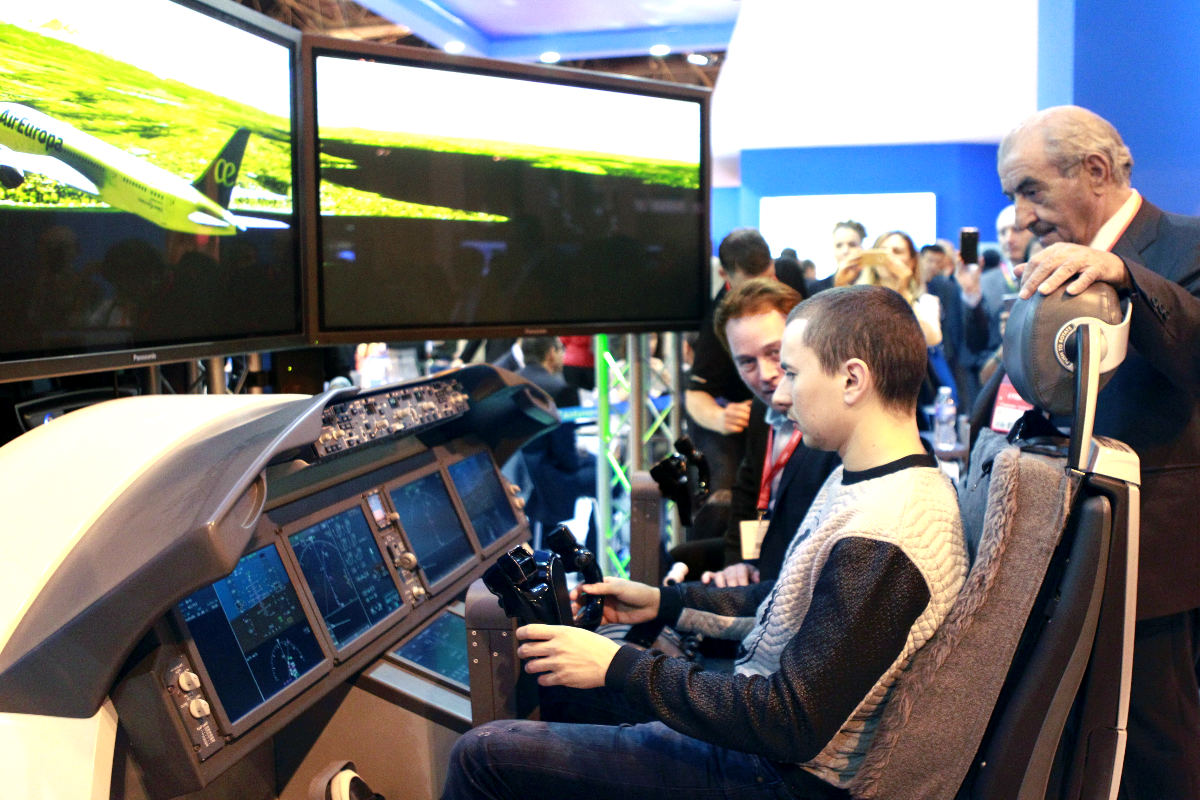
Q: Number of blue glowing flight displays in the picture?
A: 5